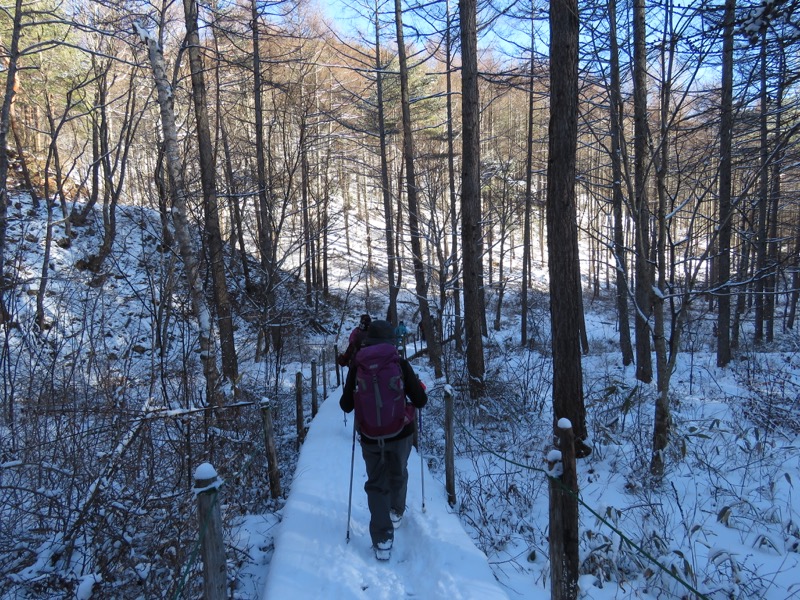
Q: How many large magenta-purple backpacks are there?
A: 1